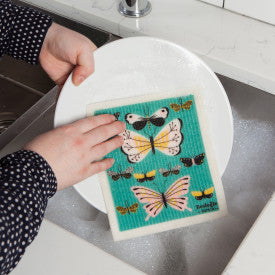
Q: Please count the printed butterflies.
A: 11